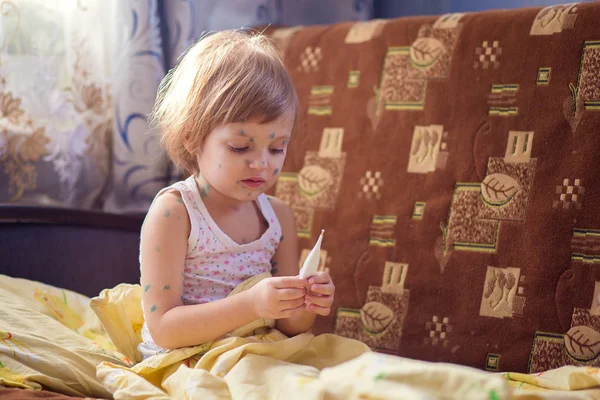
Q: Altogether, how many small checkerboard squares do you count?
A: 5